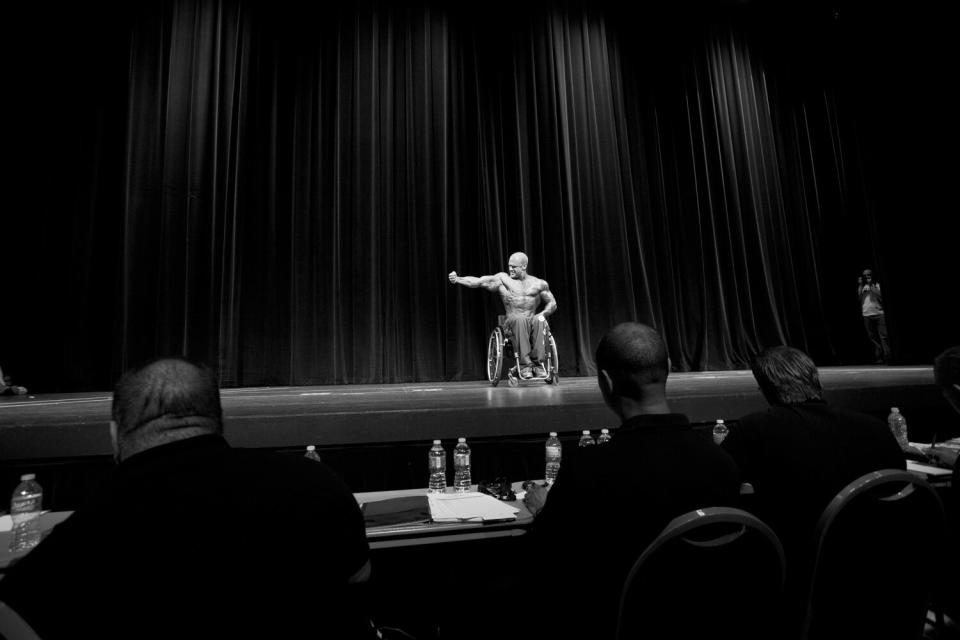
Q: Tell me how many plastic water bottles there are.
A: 9